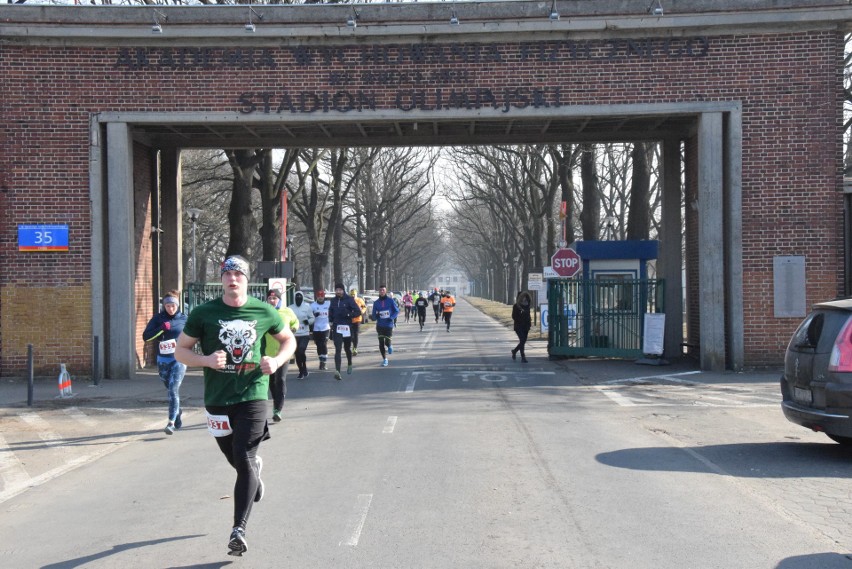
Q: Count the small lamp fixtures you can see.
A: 6